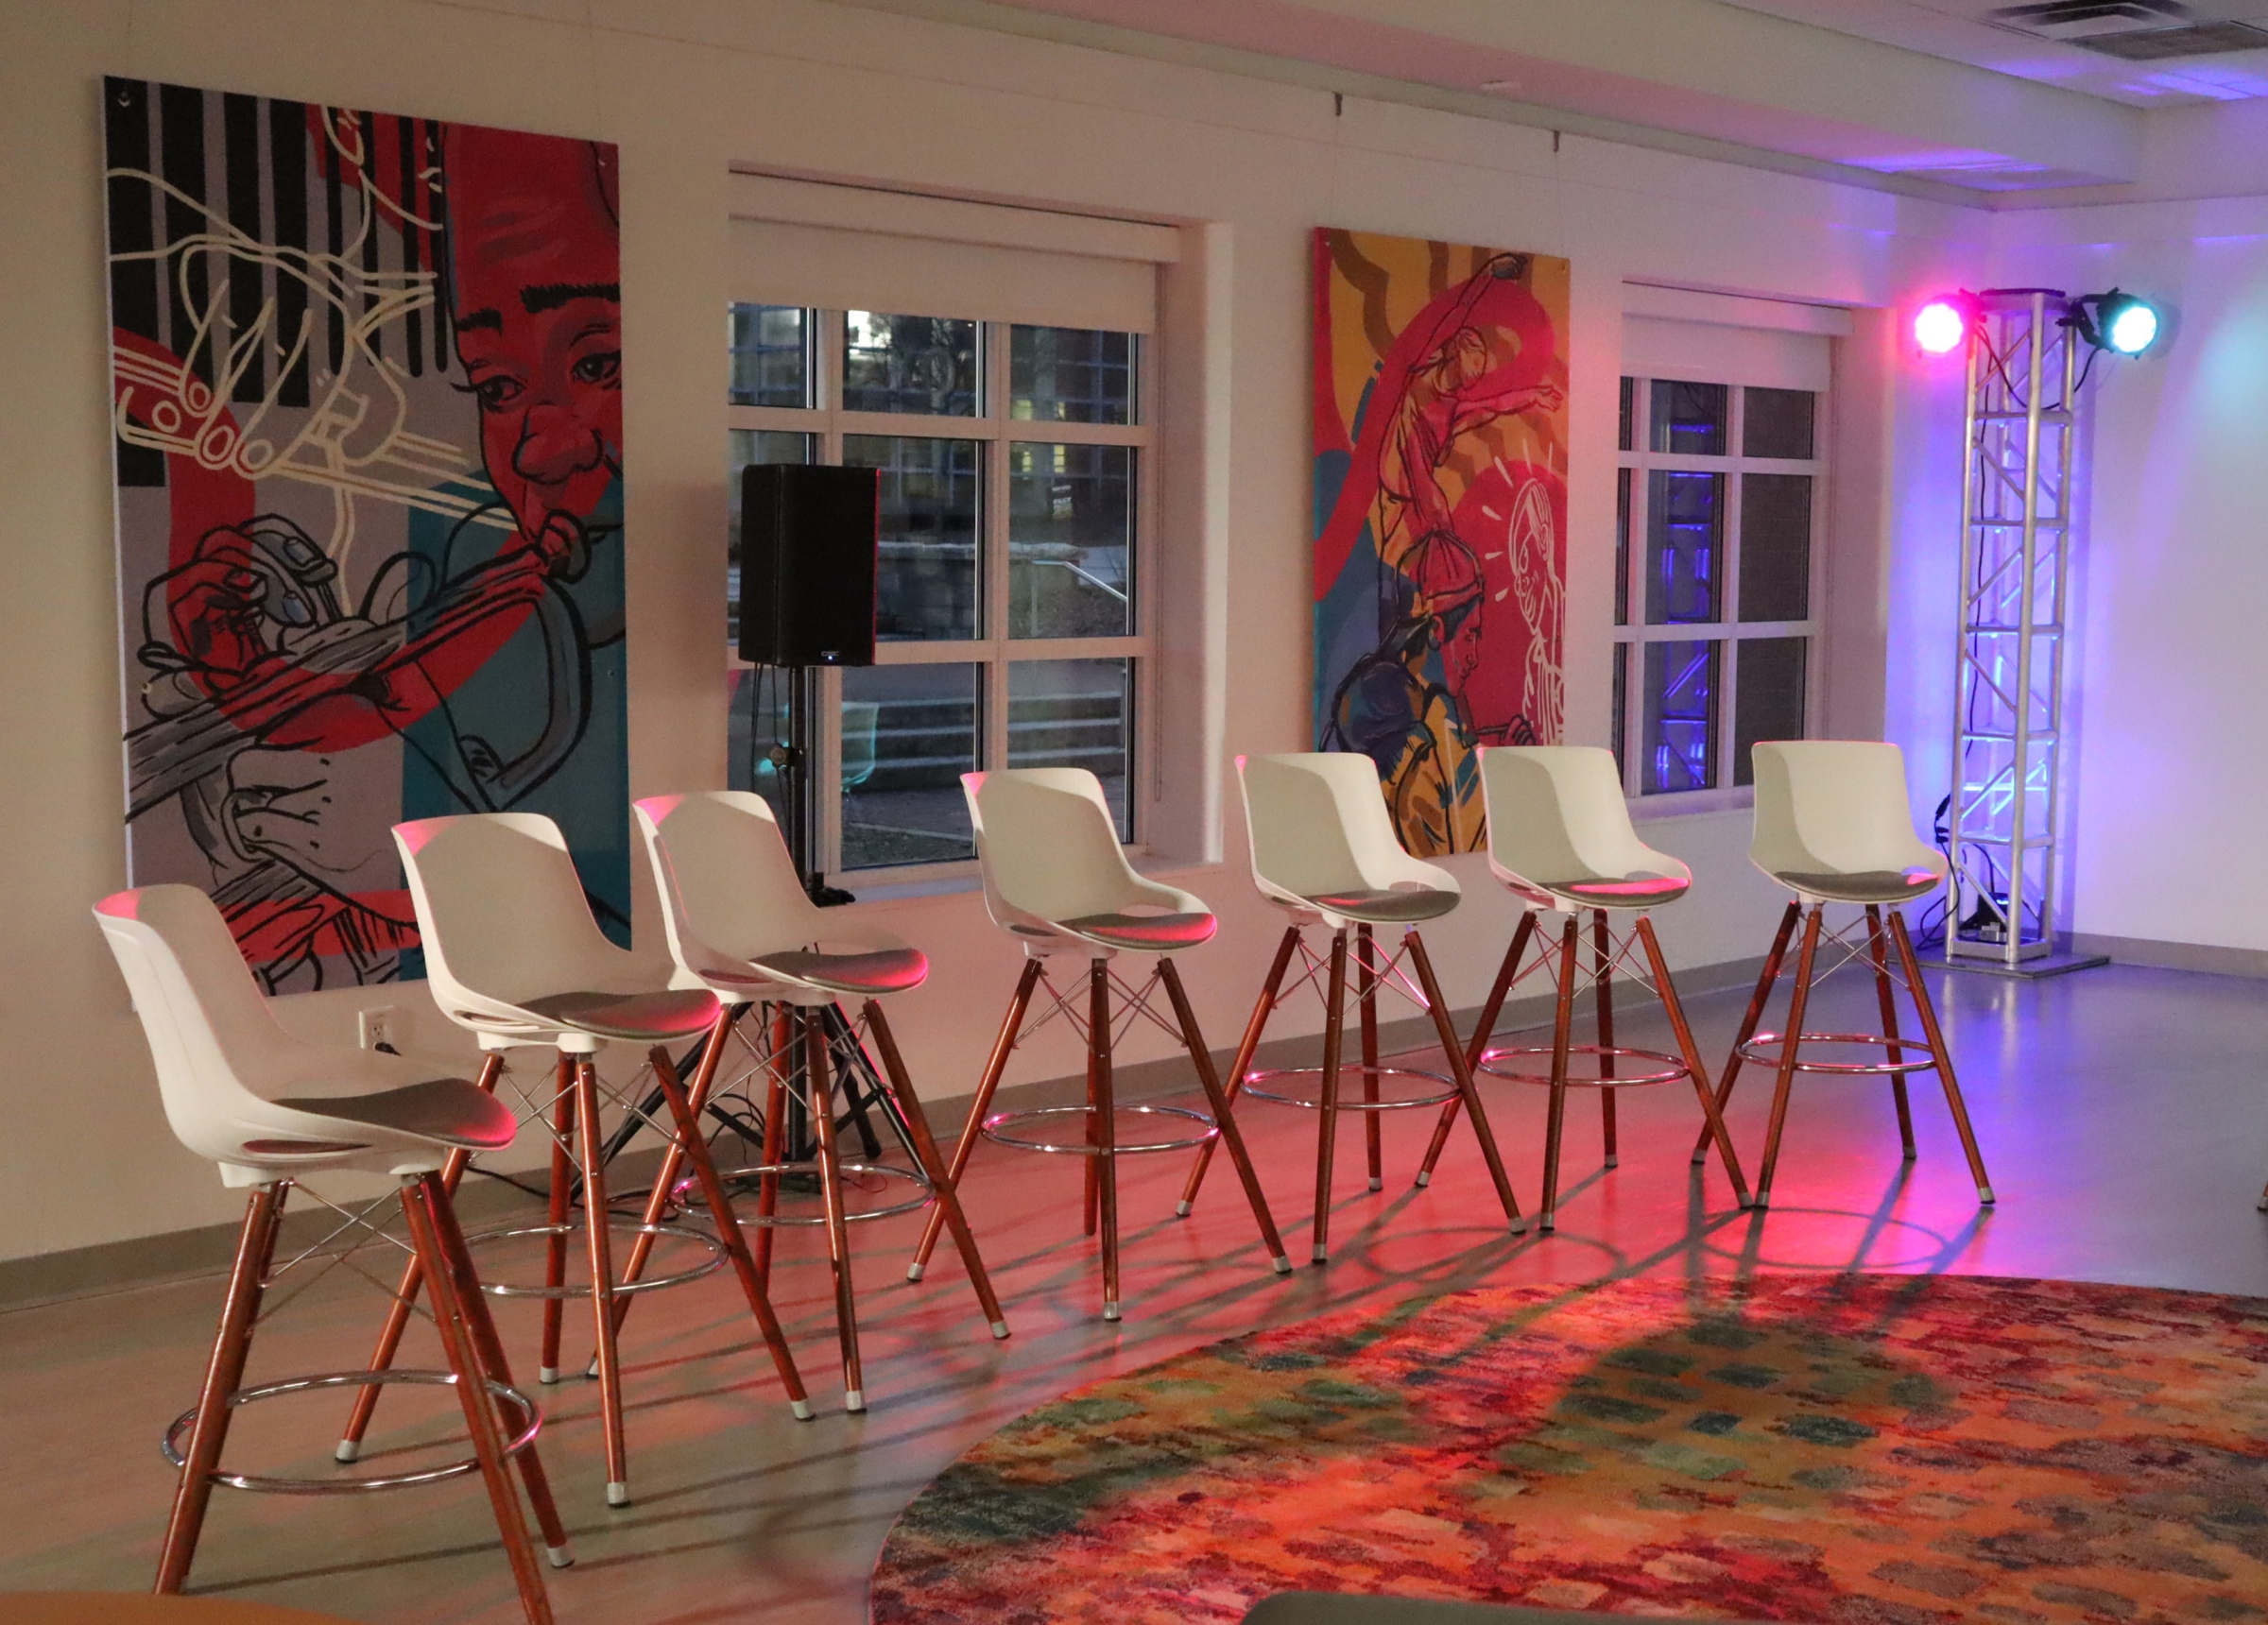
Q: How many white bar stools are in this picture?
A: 7